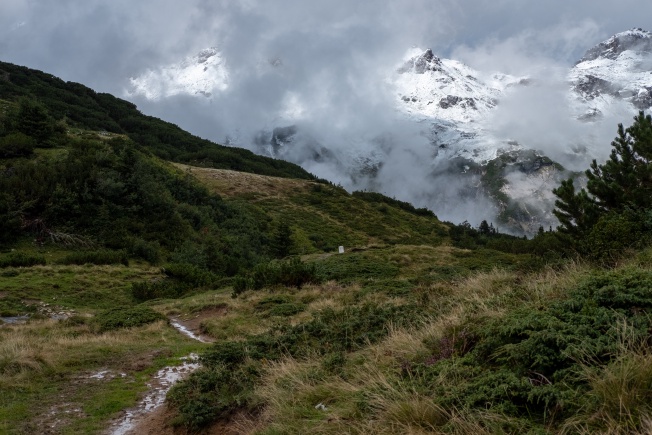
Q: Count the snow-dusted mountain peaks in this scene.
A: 3